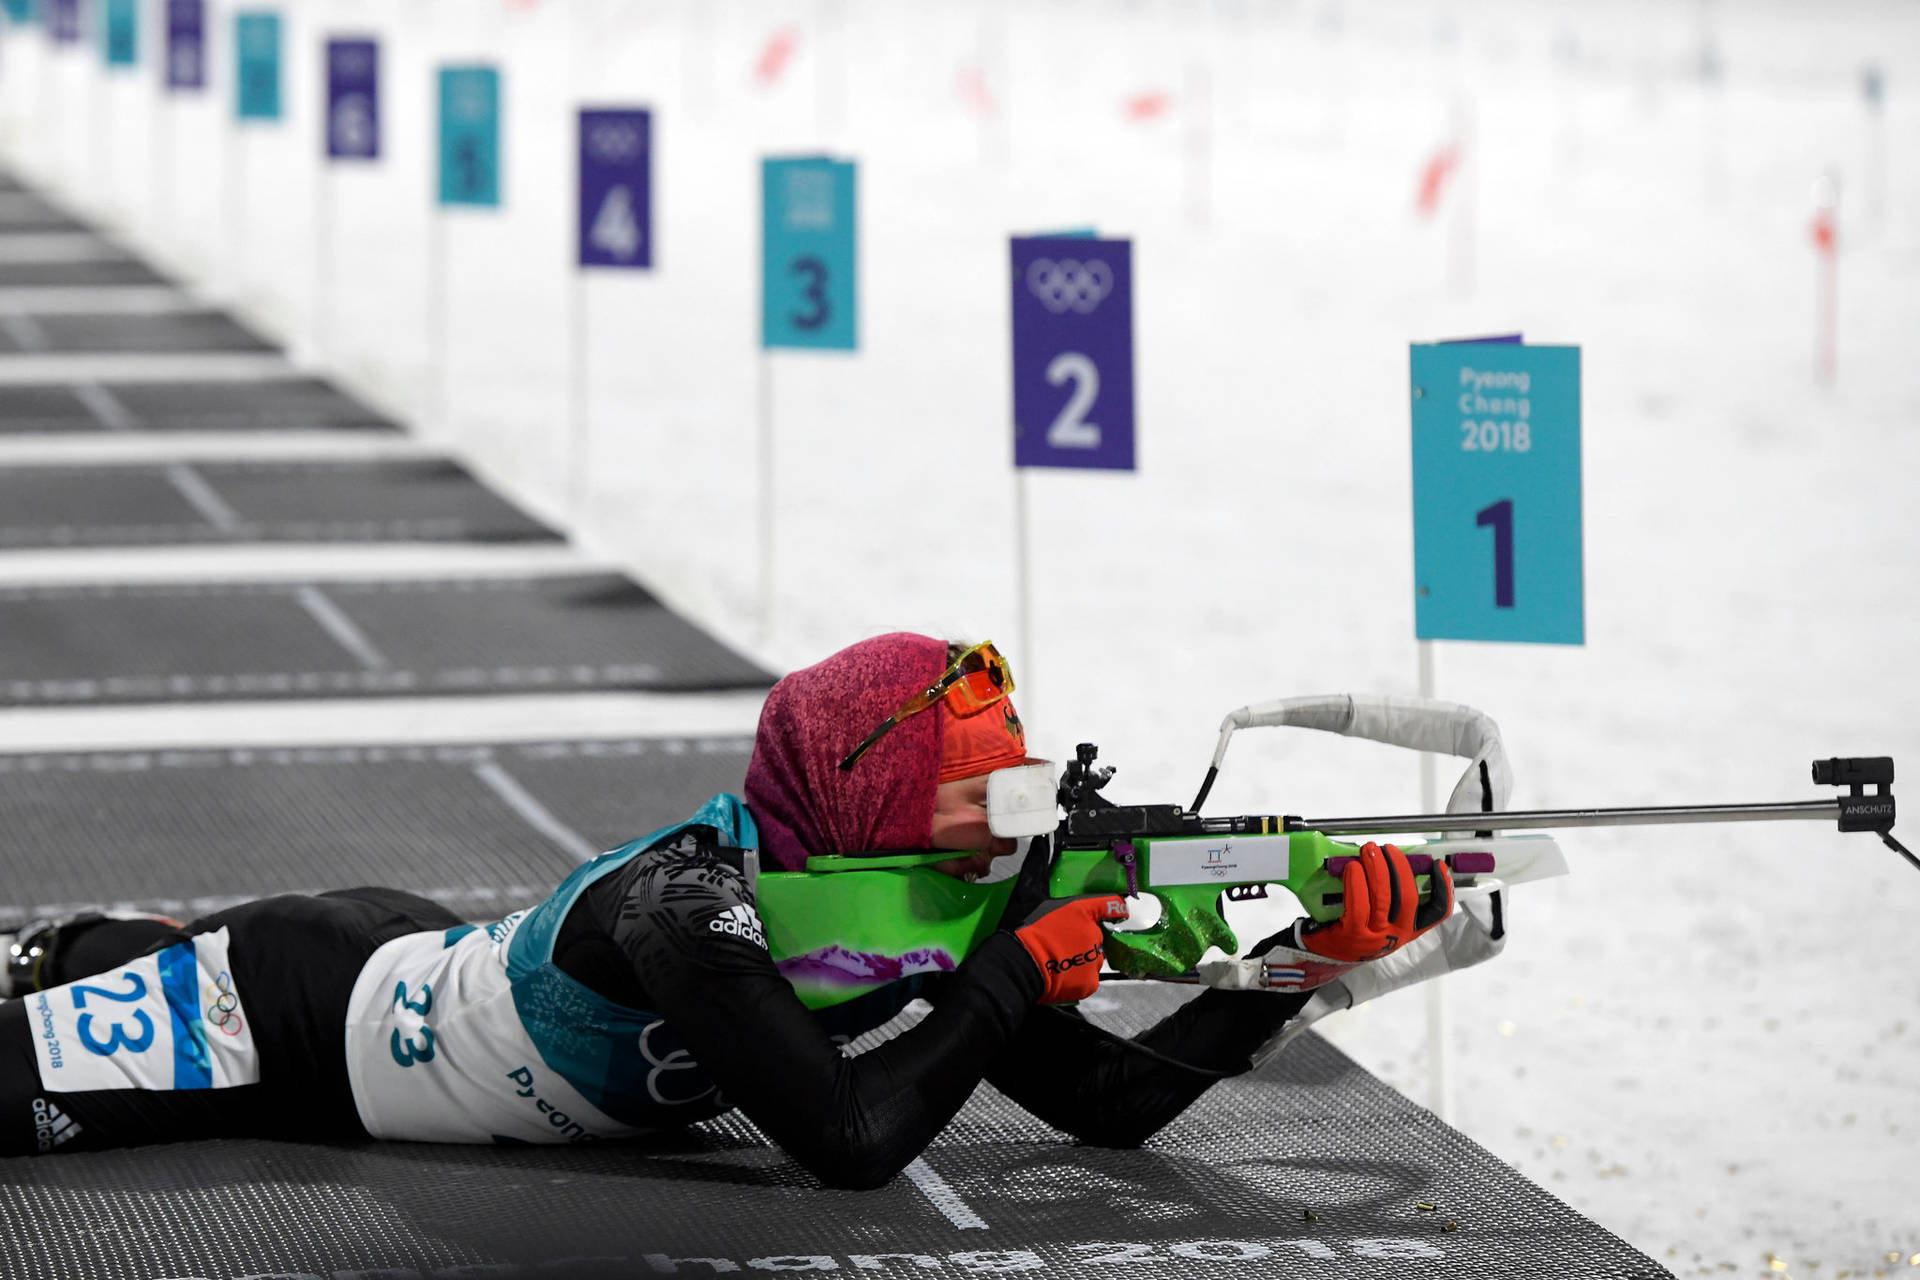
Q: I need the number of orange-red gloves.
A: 2